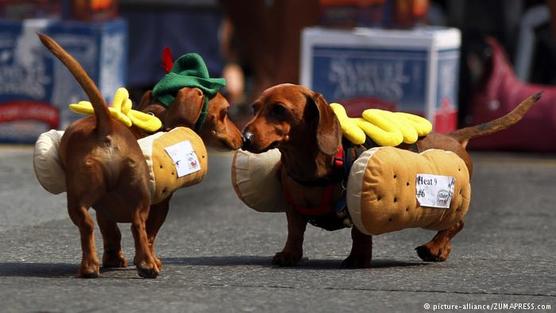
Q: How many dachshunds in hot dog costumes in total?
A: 2